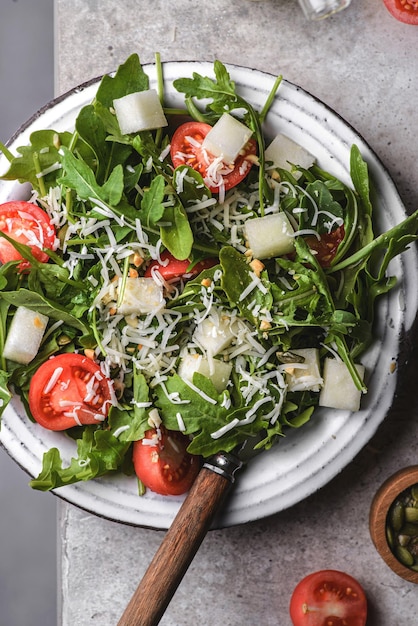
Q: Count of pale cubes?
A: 10